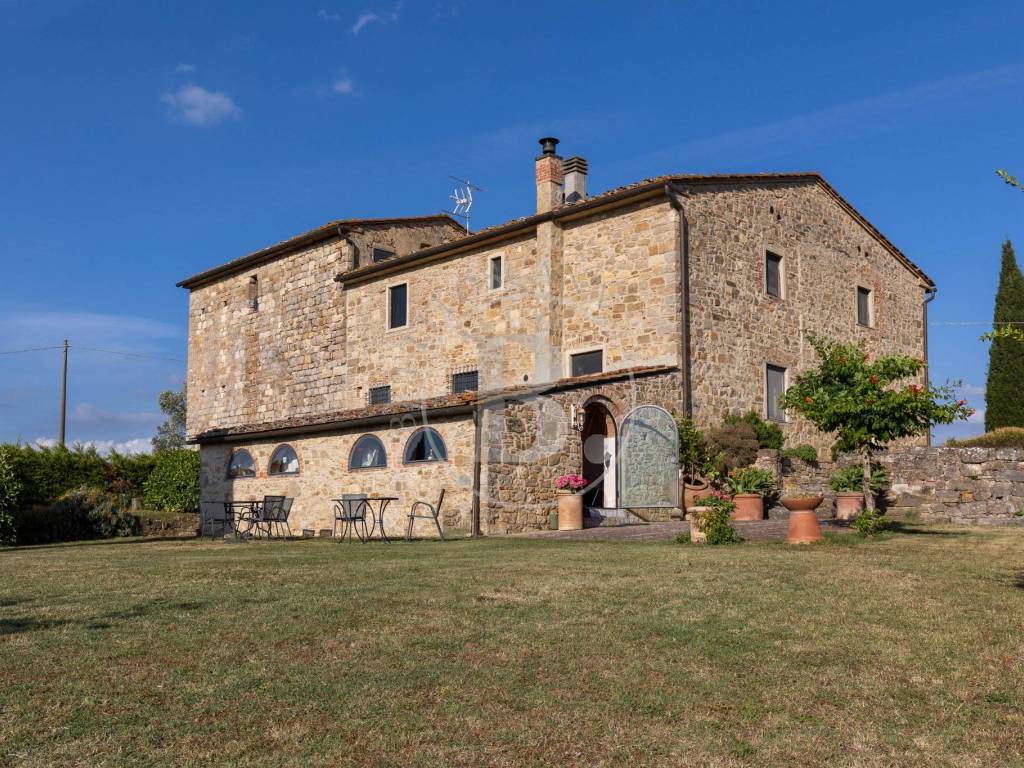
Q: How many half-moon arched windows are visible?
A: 4